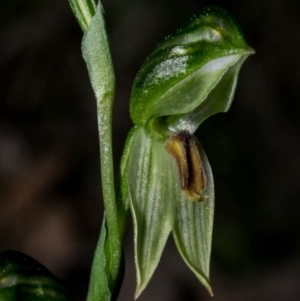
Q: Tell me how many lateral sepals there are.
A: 2